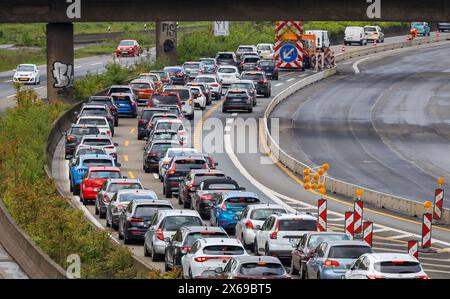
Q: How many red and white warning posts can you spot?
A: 7